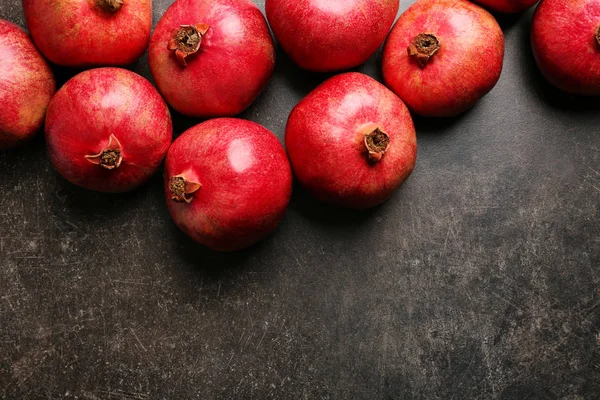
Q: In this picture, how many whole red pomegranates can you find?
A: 5